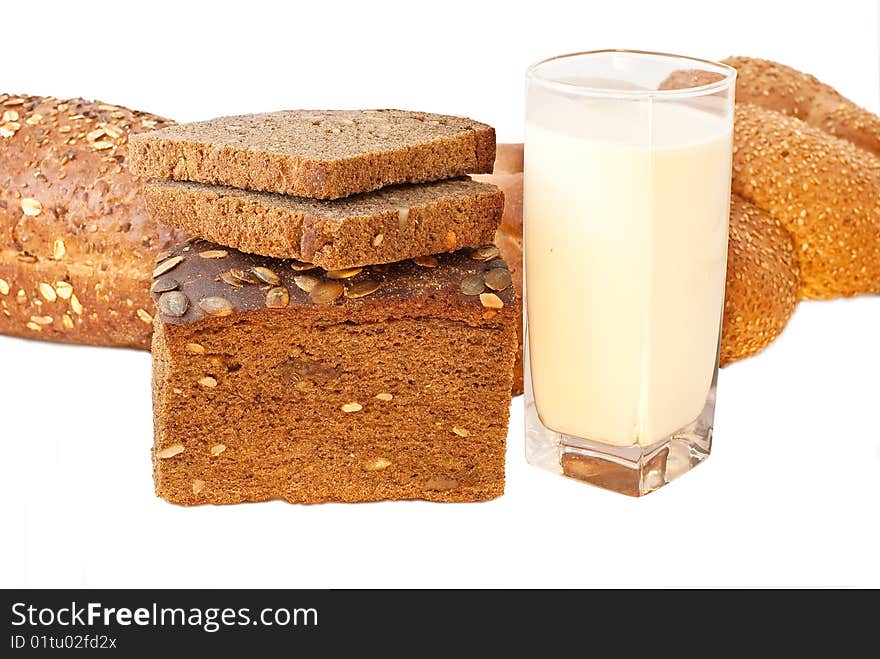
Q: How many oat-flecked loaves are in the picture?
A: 1